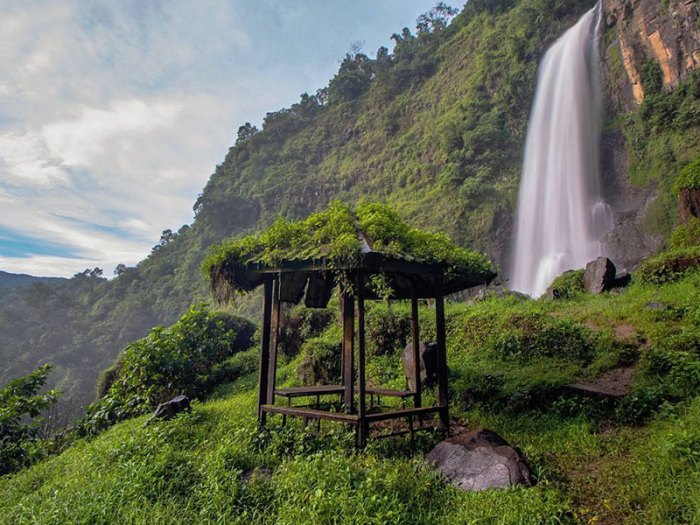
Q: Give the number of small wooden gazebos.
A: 1